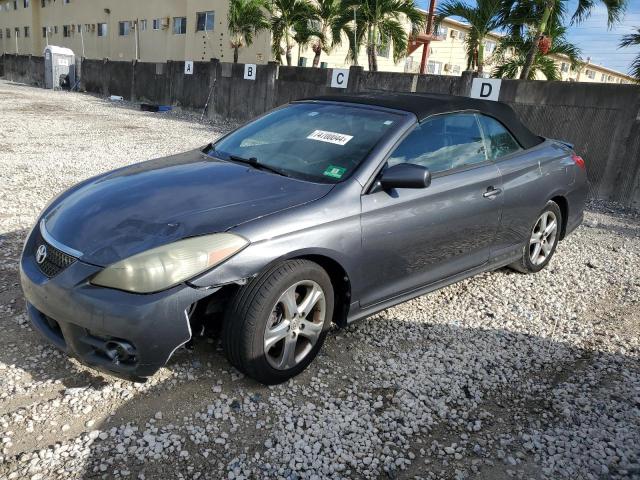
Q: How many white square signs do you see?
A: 4